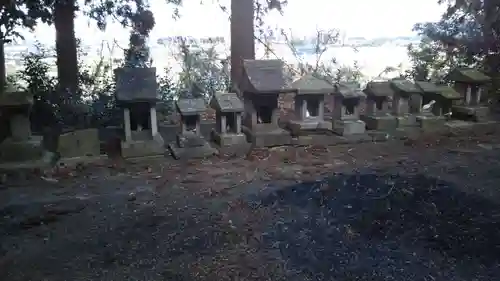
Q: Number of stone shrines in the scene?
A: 11